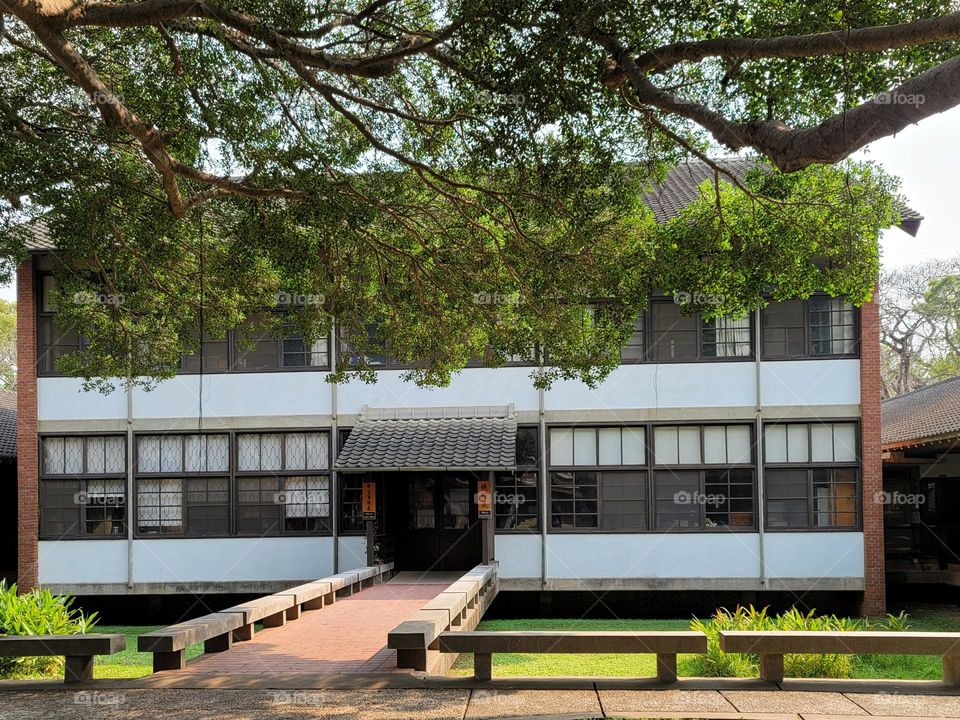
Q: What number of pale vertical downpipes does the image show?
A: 4